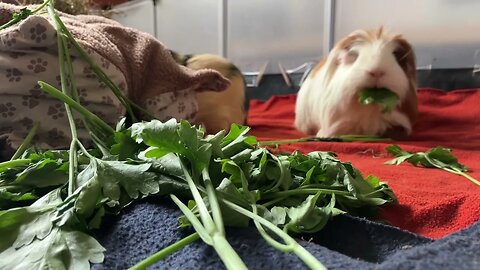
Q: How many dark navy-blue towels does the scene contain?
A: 1